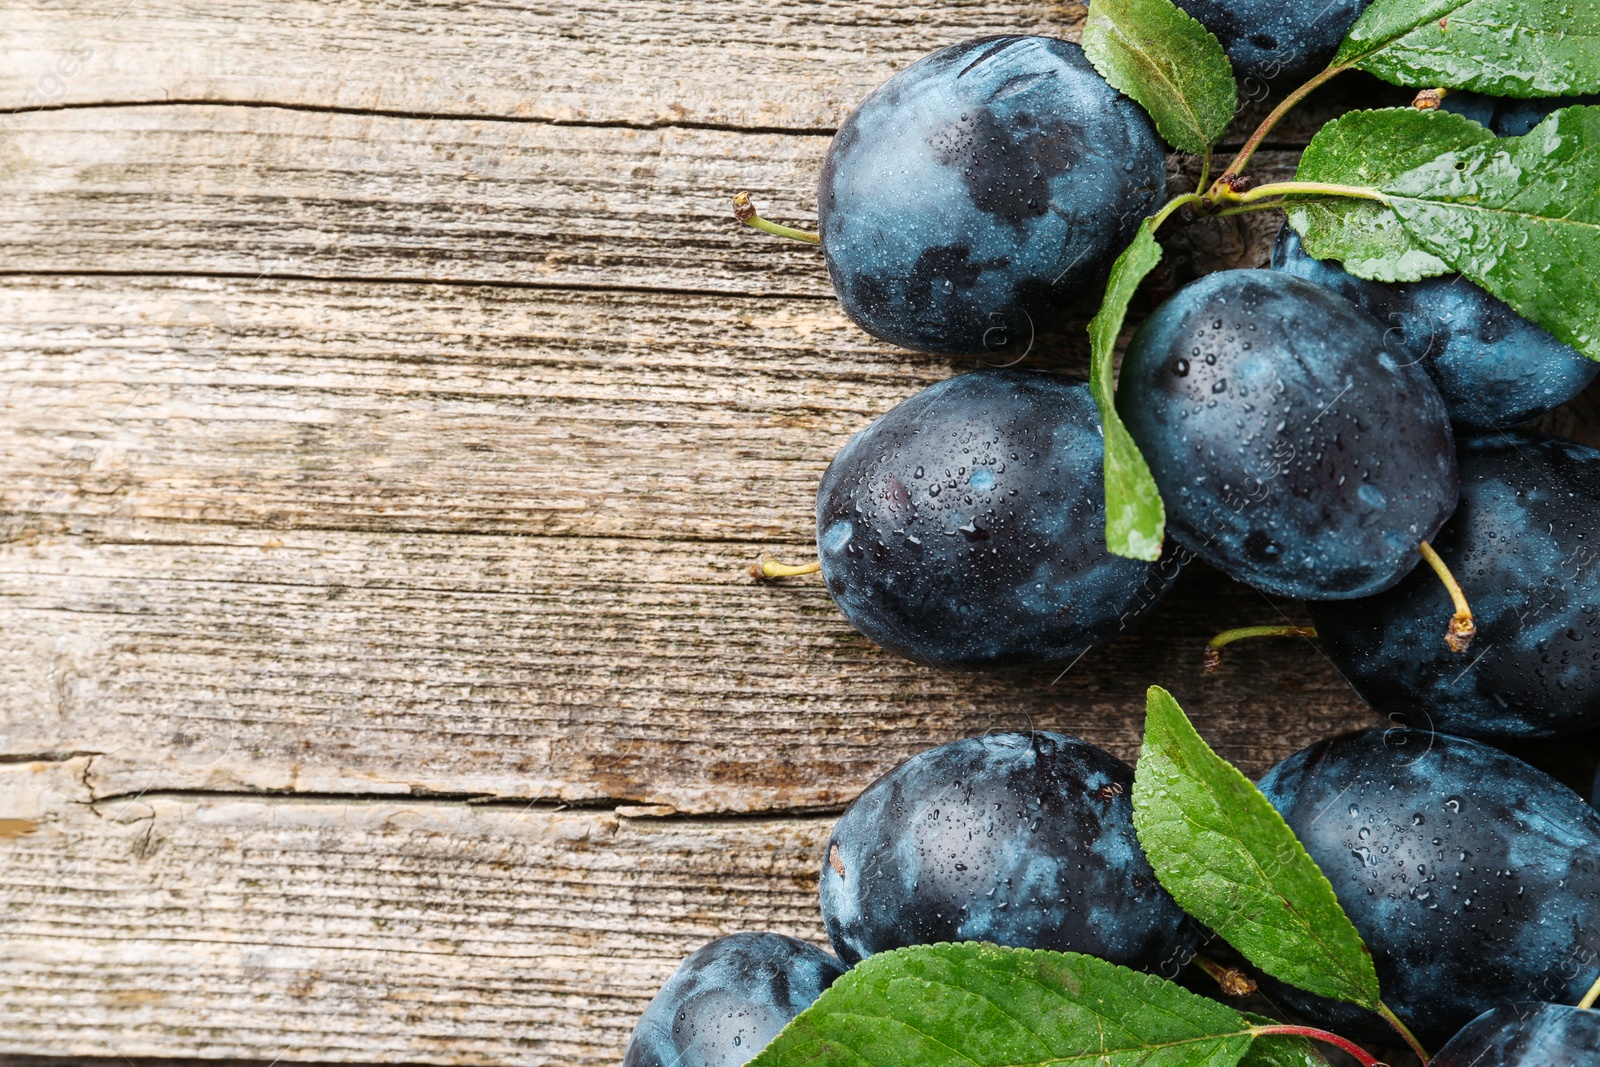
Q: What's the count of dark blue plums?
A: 11